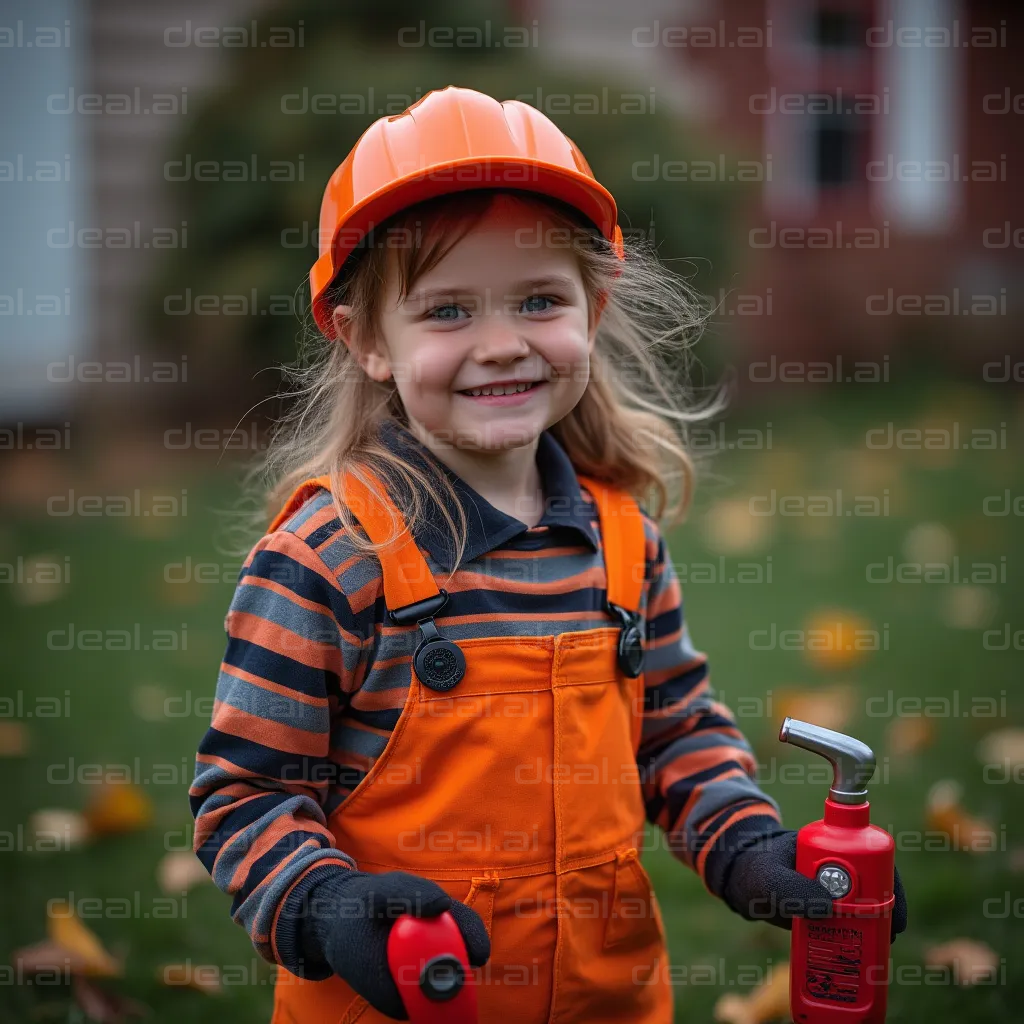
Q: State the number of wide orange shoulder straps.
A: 2